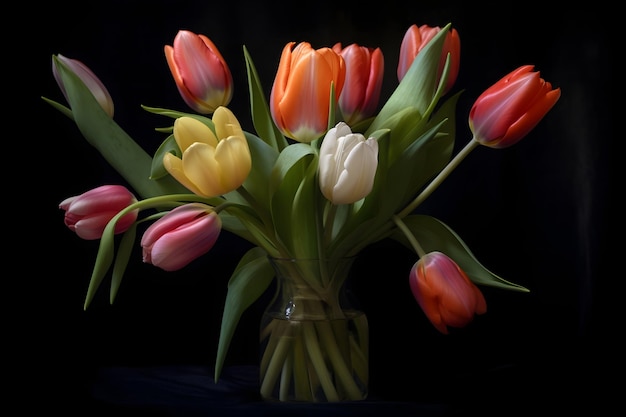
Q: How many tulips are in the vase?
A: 11